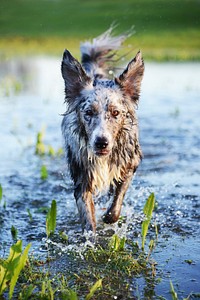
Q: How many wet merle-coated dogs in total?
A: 1